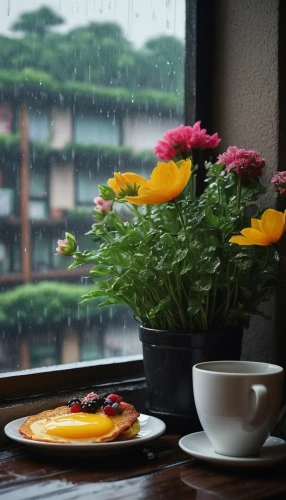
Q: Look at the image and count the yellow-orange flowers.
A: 3